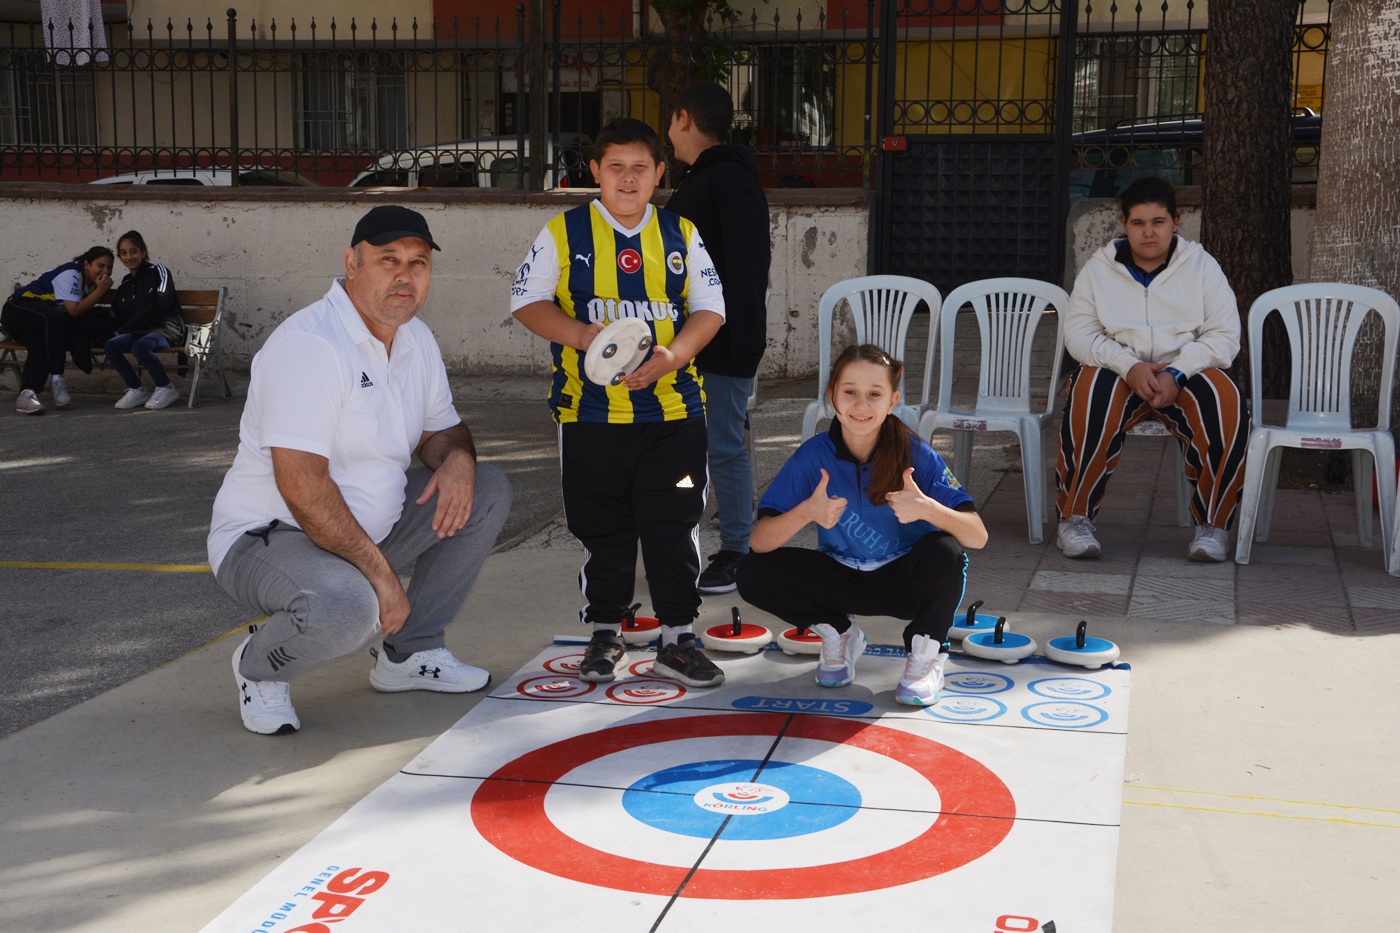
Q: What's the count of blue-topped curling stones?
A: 3